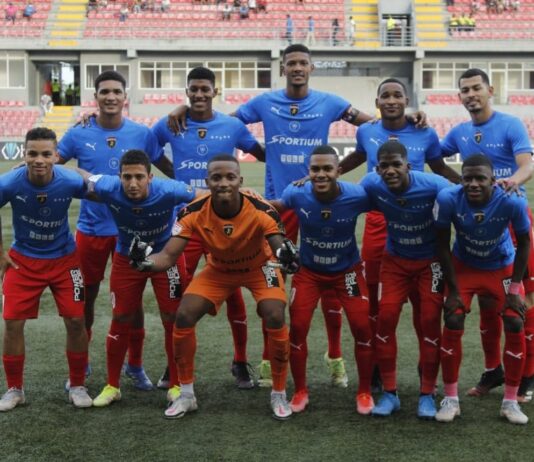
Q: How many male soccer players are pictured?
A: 11